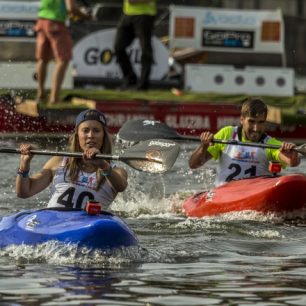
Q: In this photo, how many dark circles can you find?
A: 4